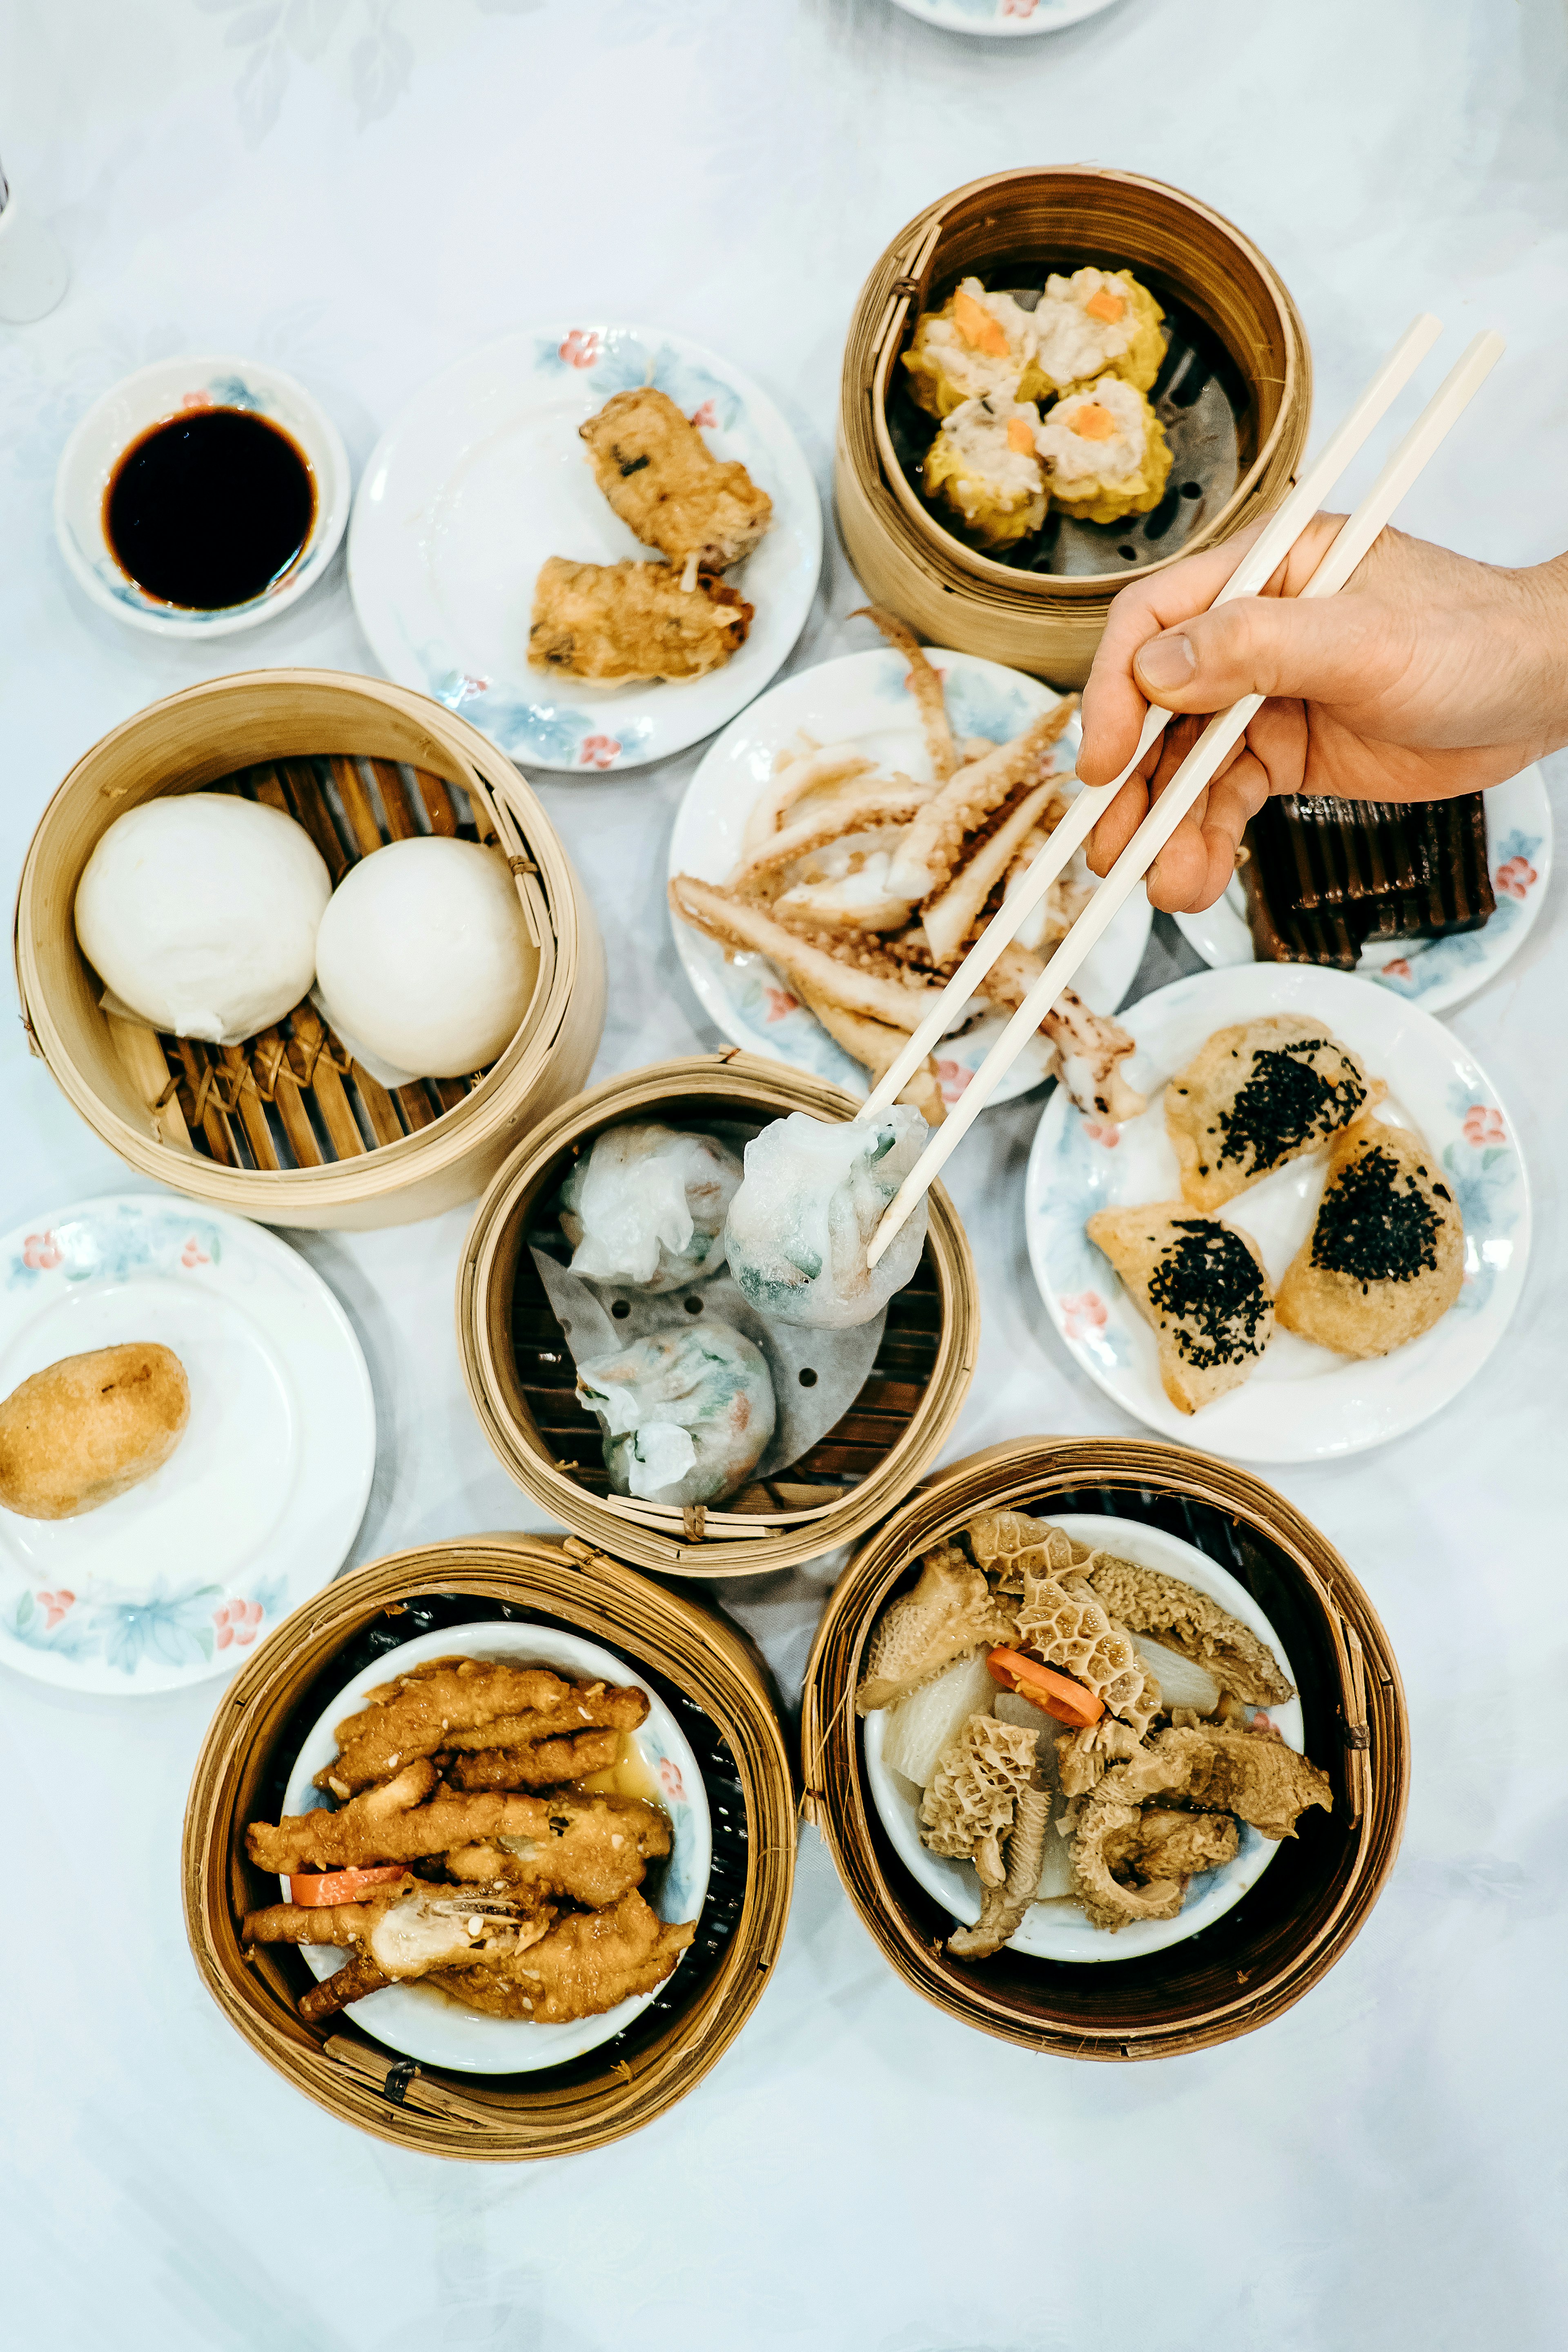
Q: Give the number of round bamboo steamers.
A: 5